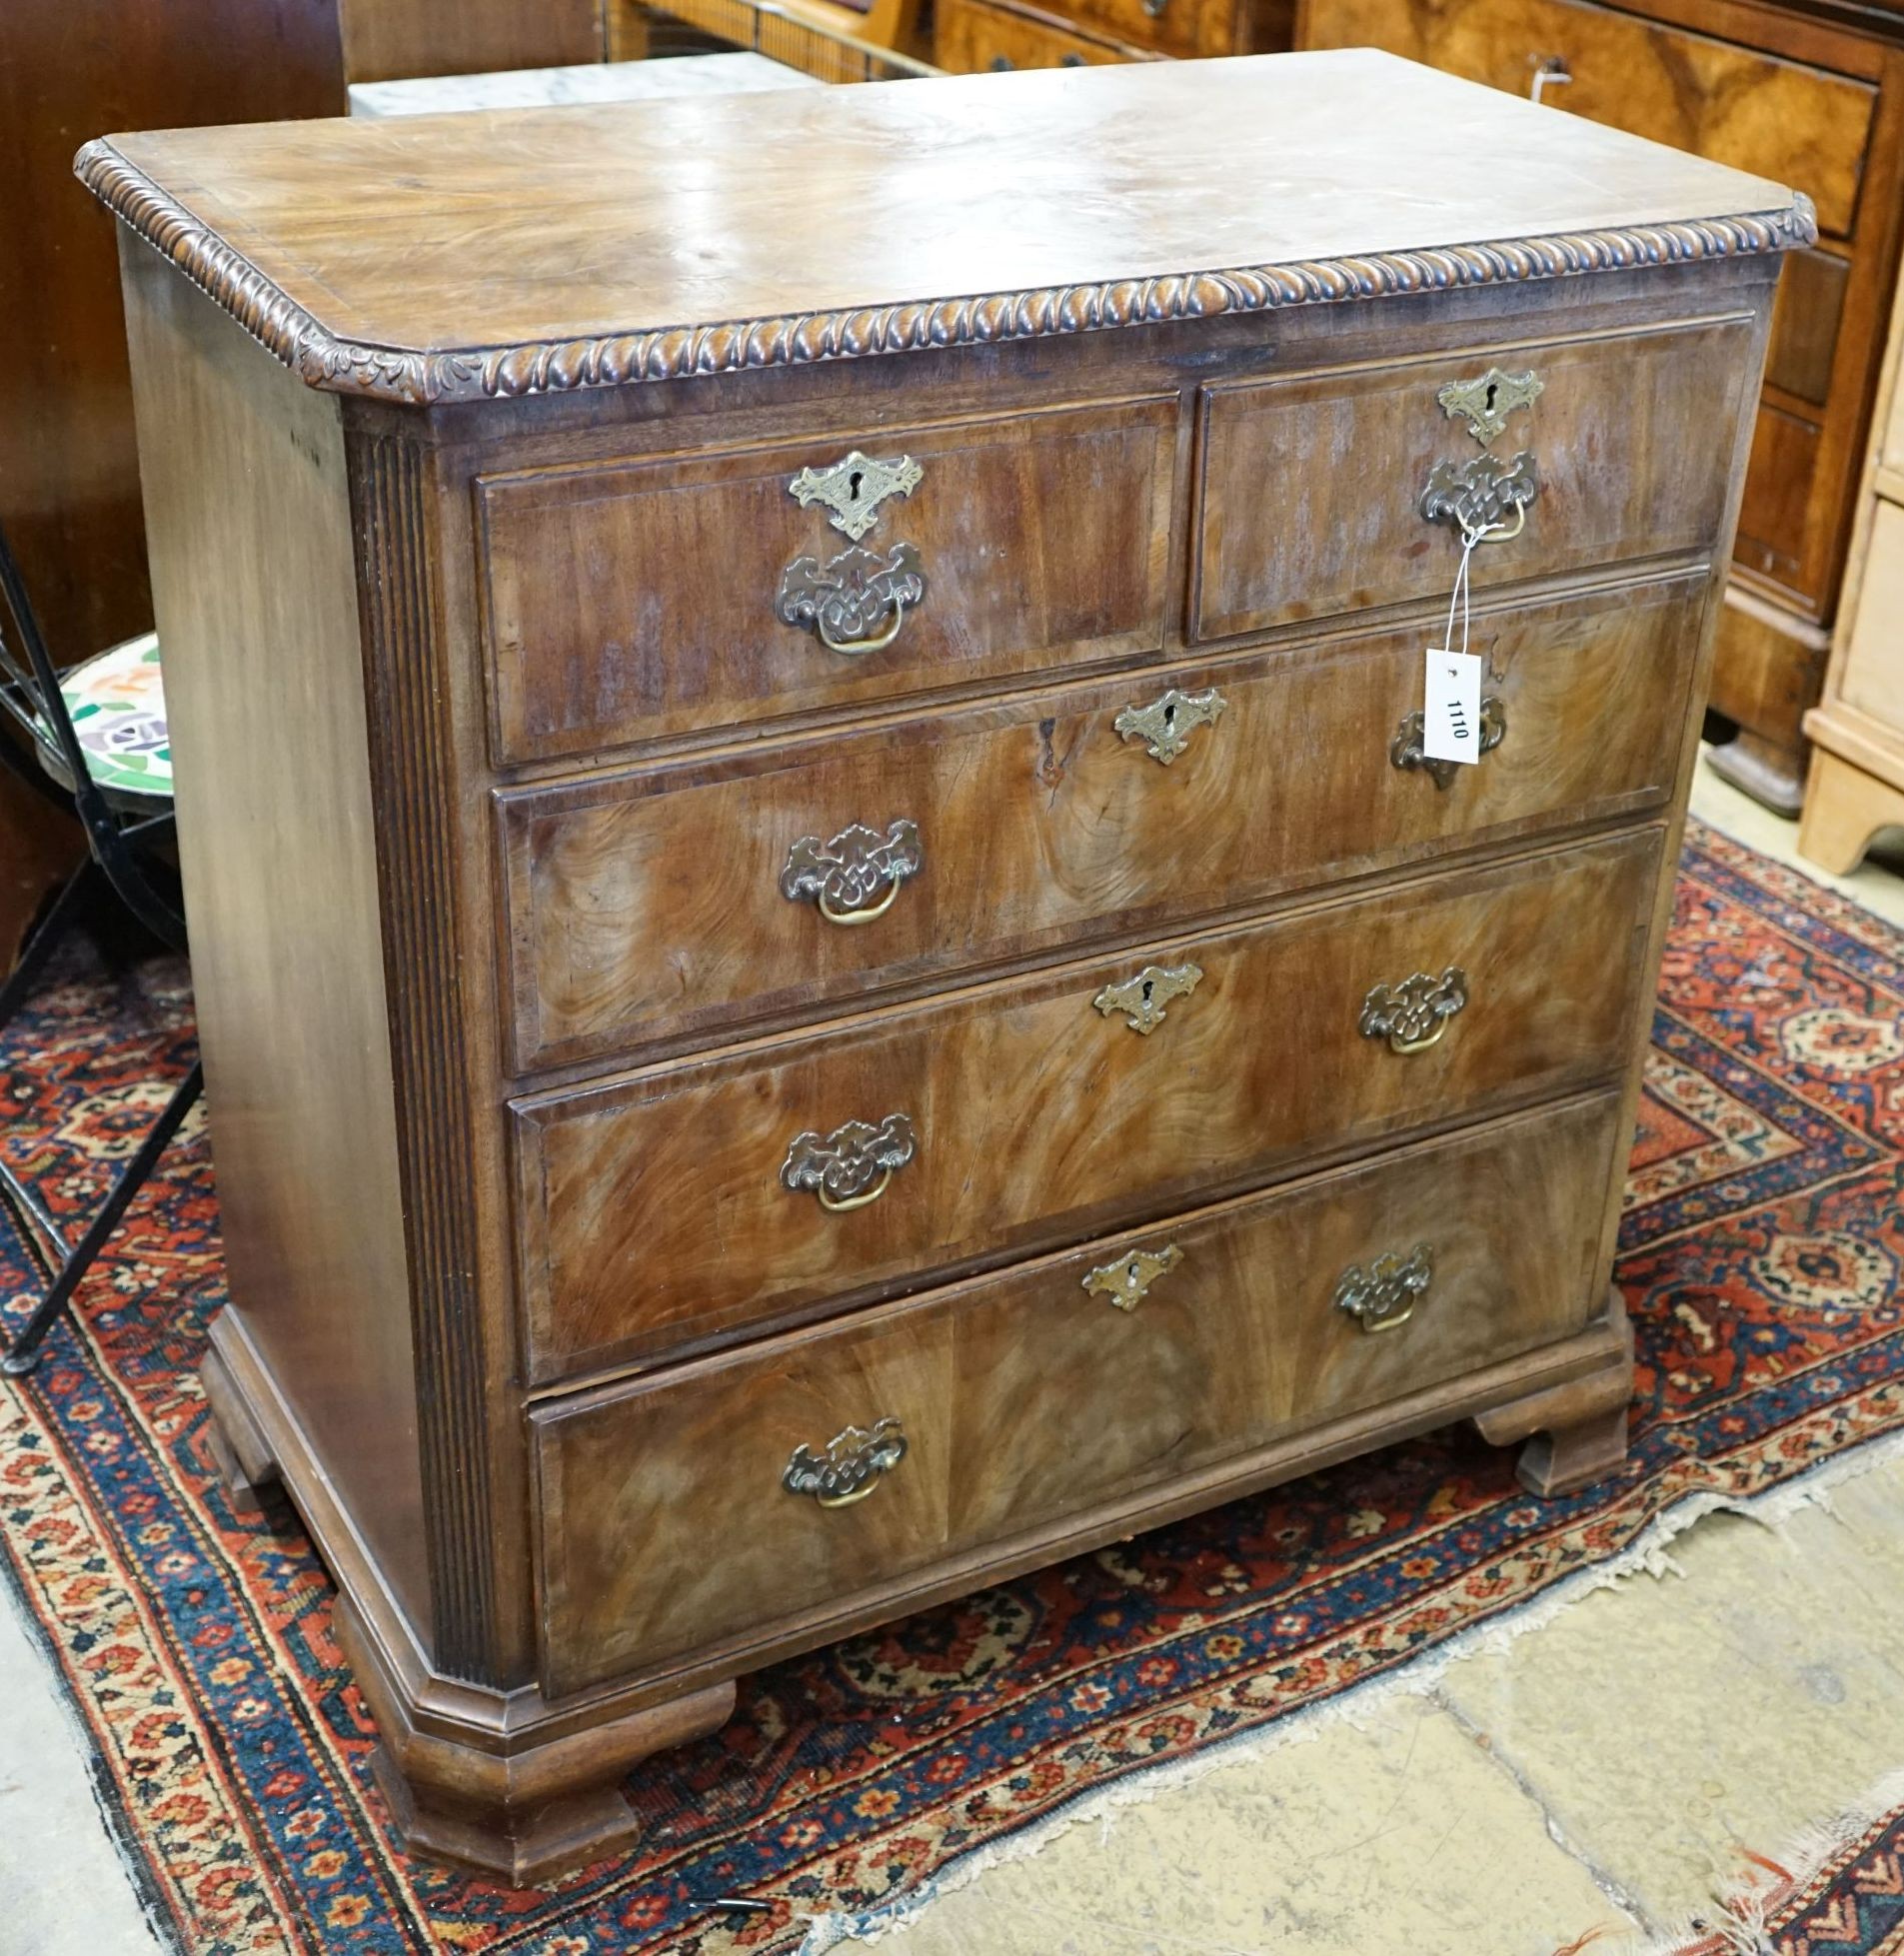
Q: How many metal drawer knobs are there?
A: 8